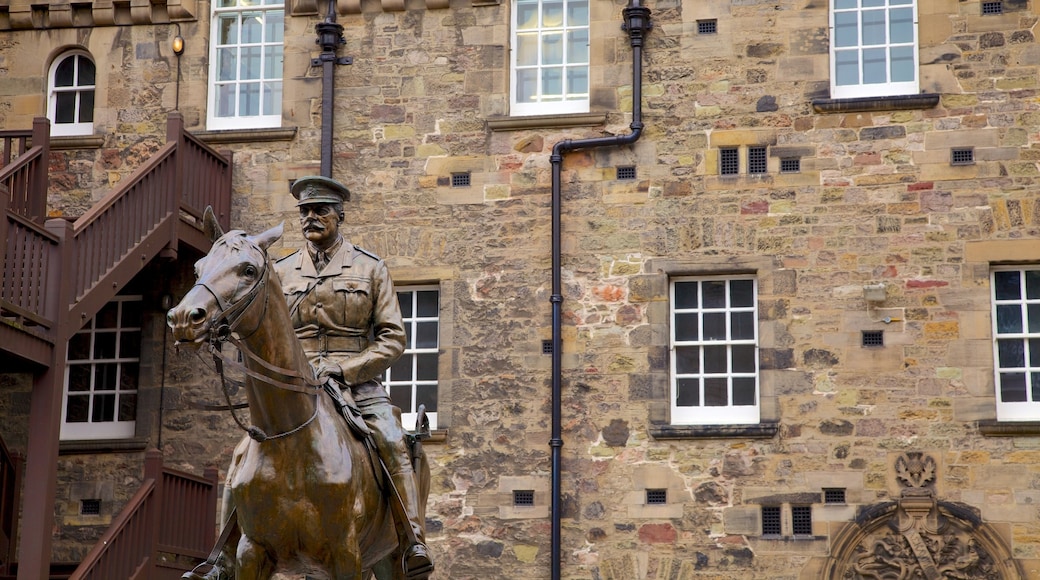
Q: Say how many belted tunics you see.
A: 1